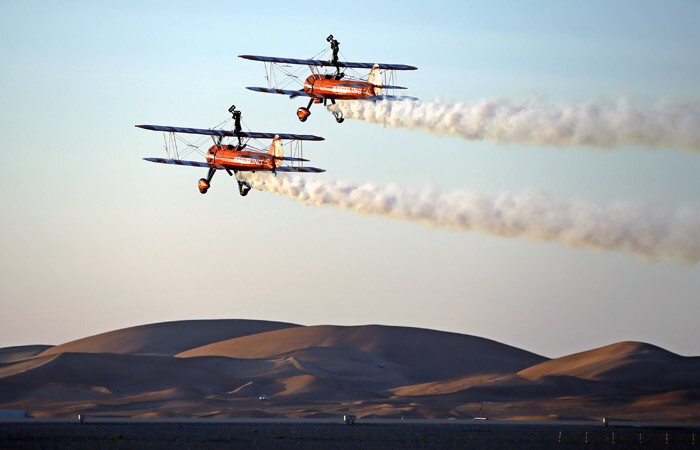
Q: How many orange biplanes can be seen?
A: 2